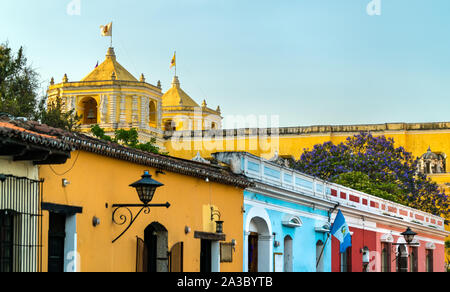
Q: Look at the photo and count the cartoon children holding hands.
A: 0